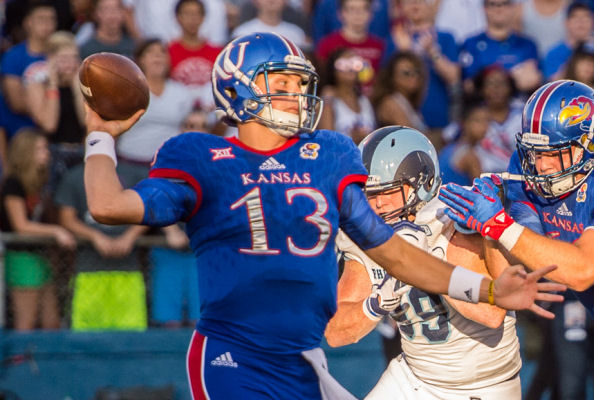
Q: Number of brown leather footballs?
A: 1